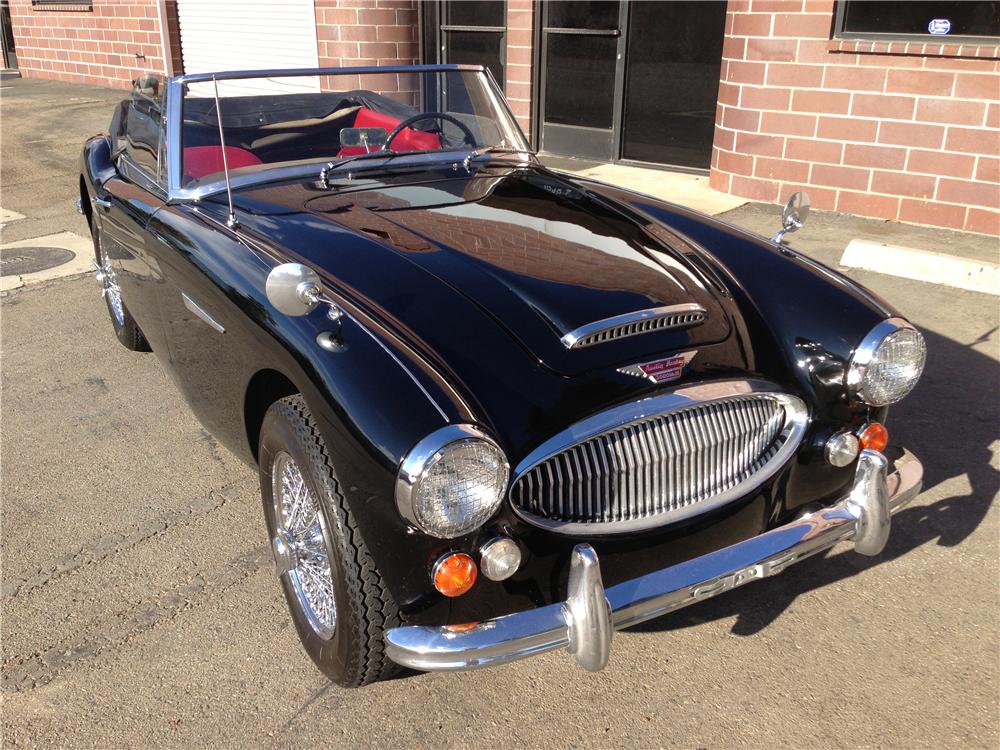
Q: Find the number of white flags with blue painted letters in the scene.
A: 0